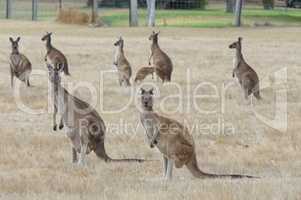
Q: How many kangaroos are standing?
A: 7